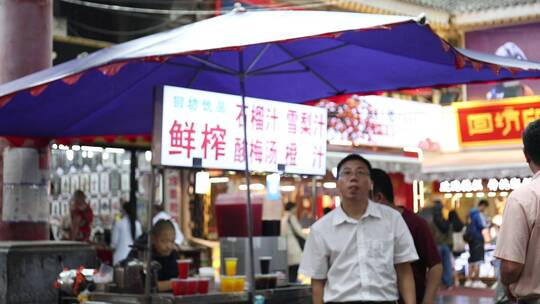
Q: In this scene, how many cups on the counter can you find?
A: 10